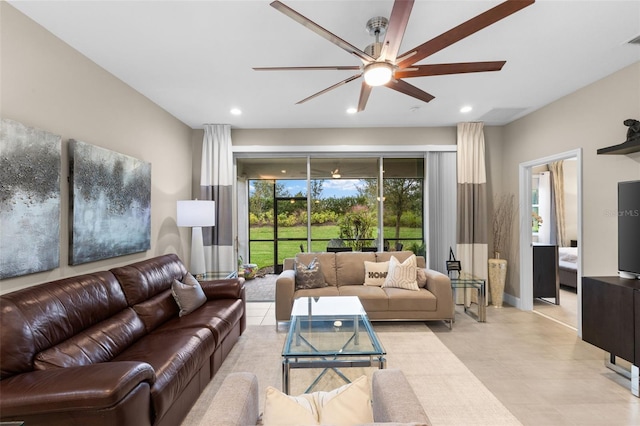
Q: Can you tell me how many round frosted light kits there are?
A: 1